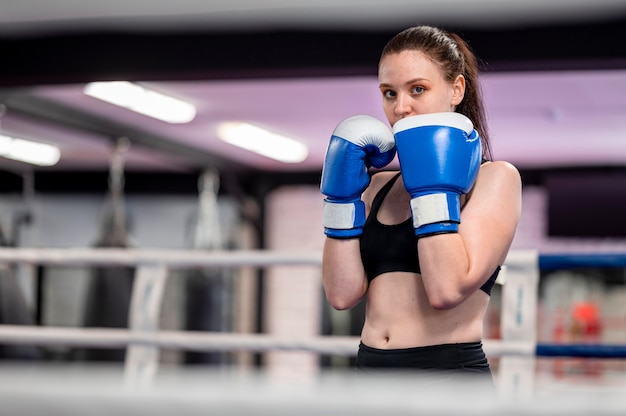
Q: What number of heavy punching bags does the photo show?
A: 3